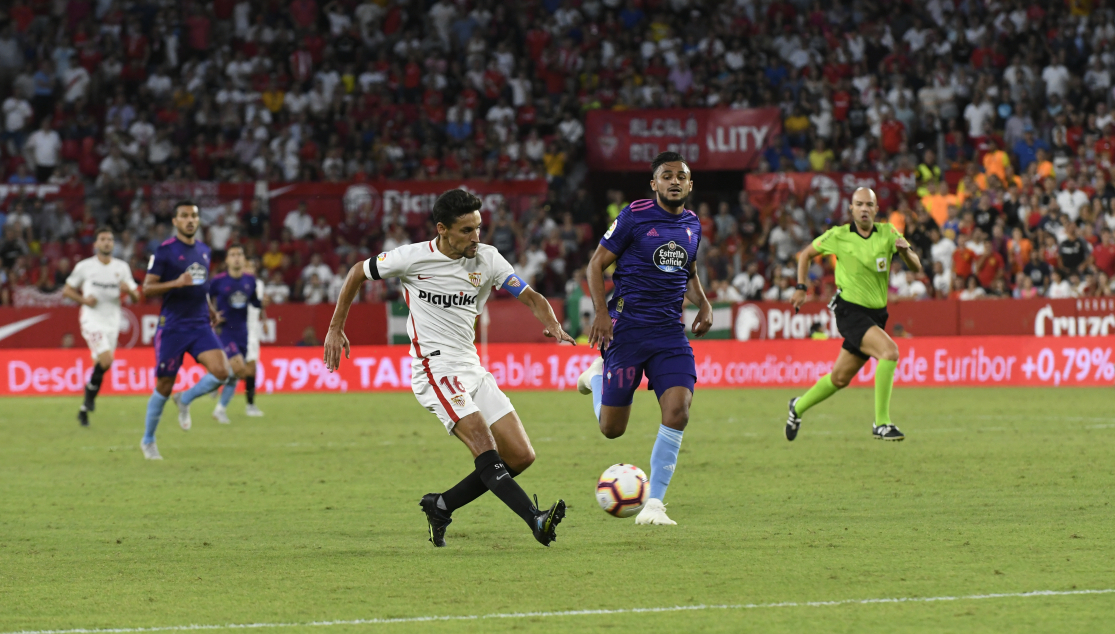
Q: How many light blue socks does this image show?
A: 5